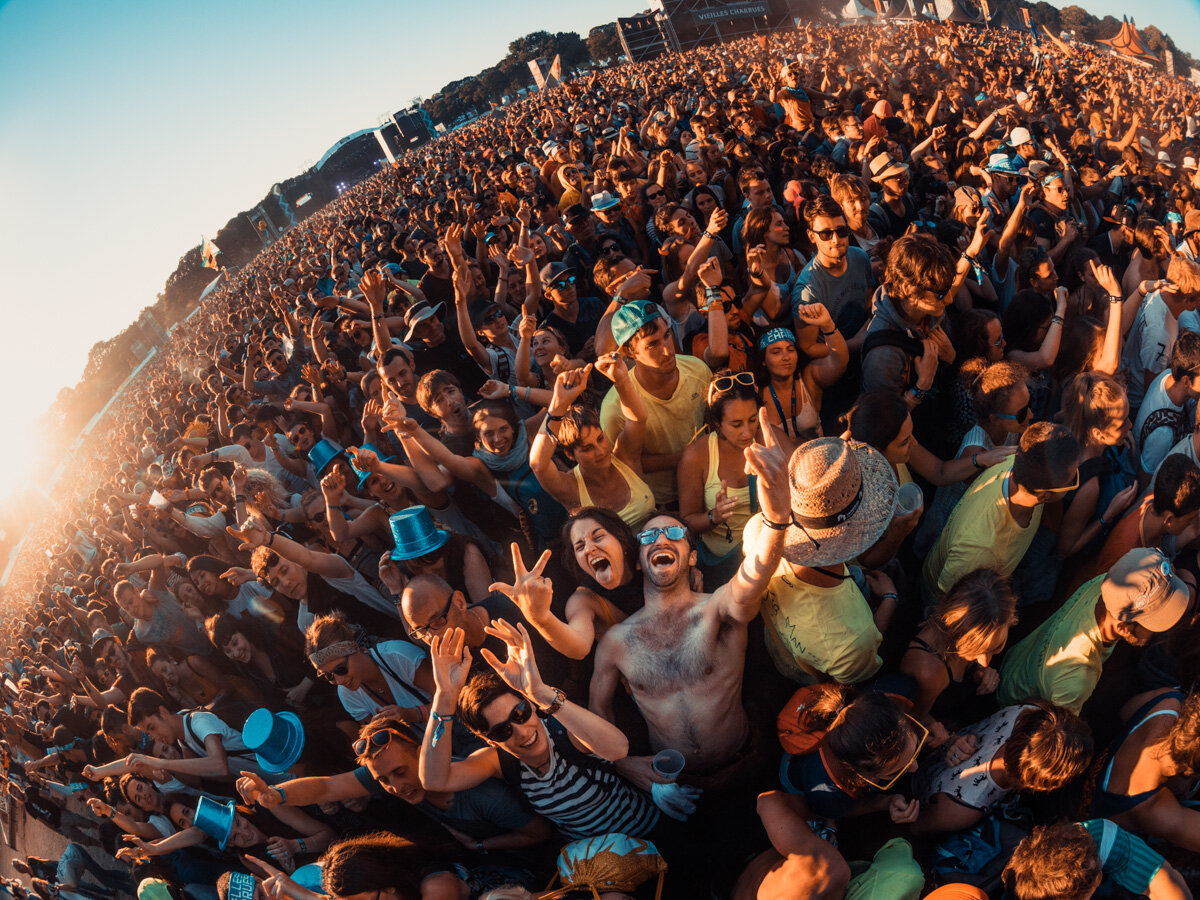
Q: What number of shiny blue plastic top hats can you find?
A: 5